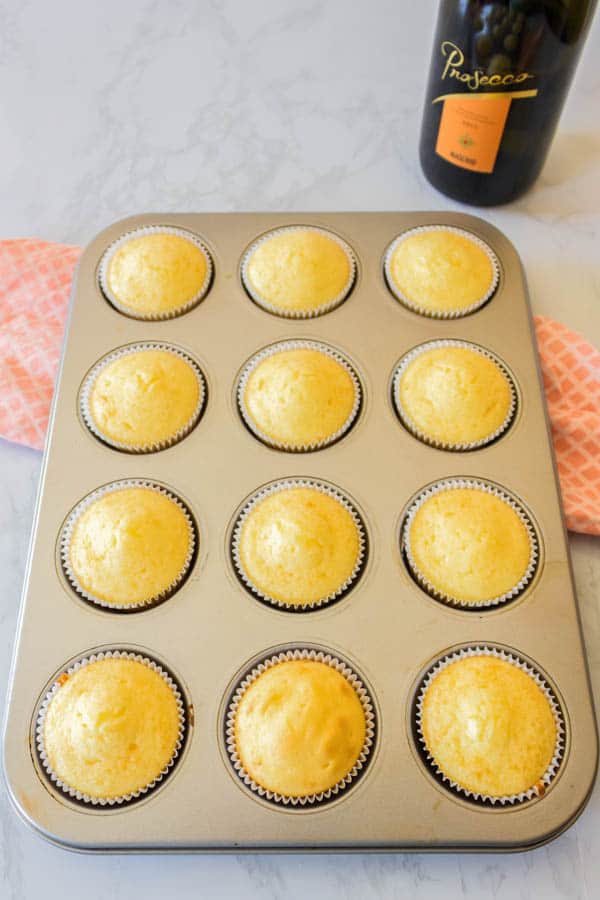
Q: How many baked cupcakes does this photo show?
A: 12